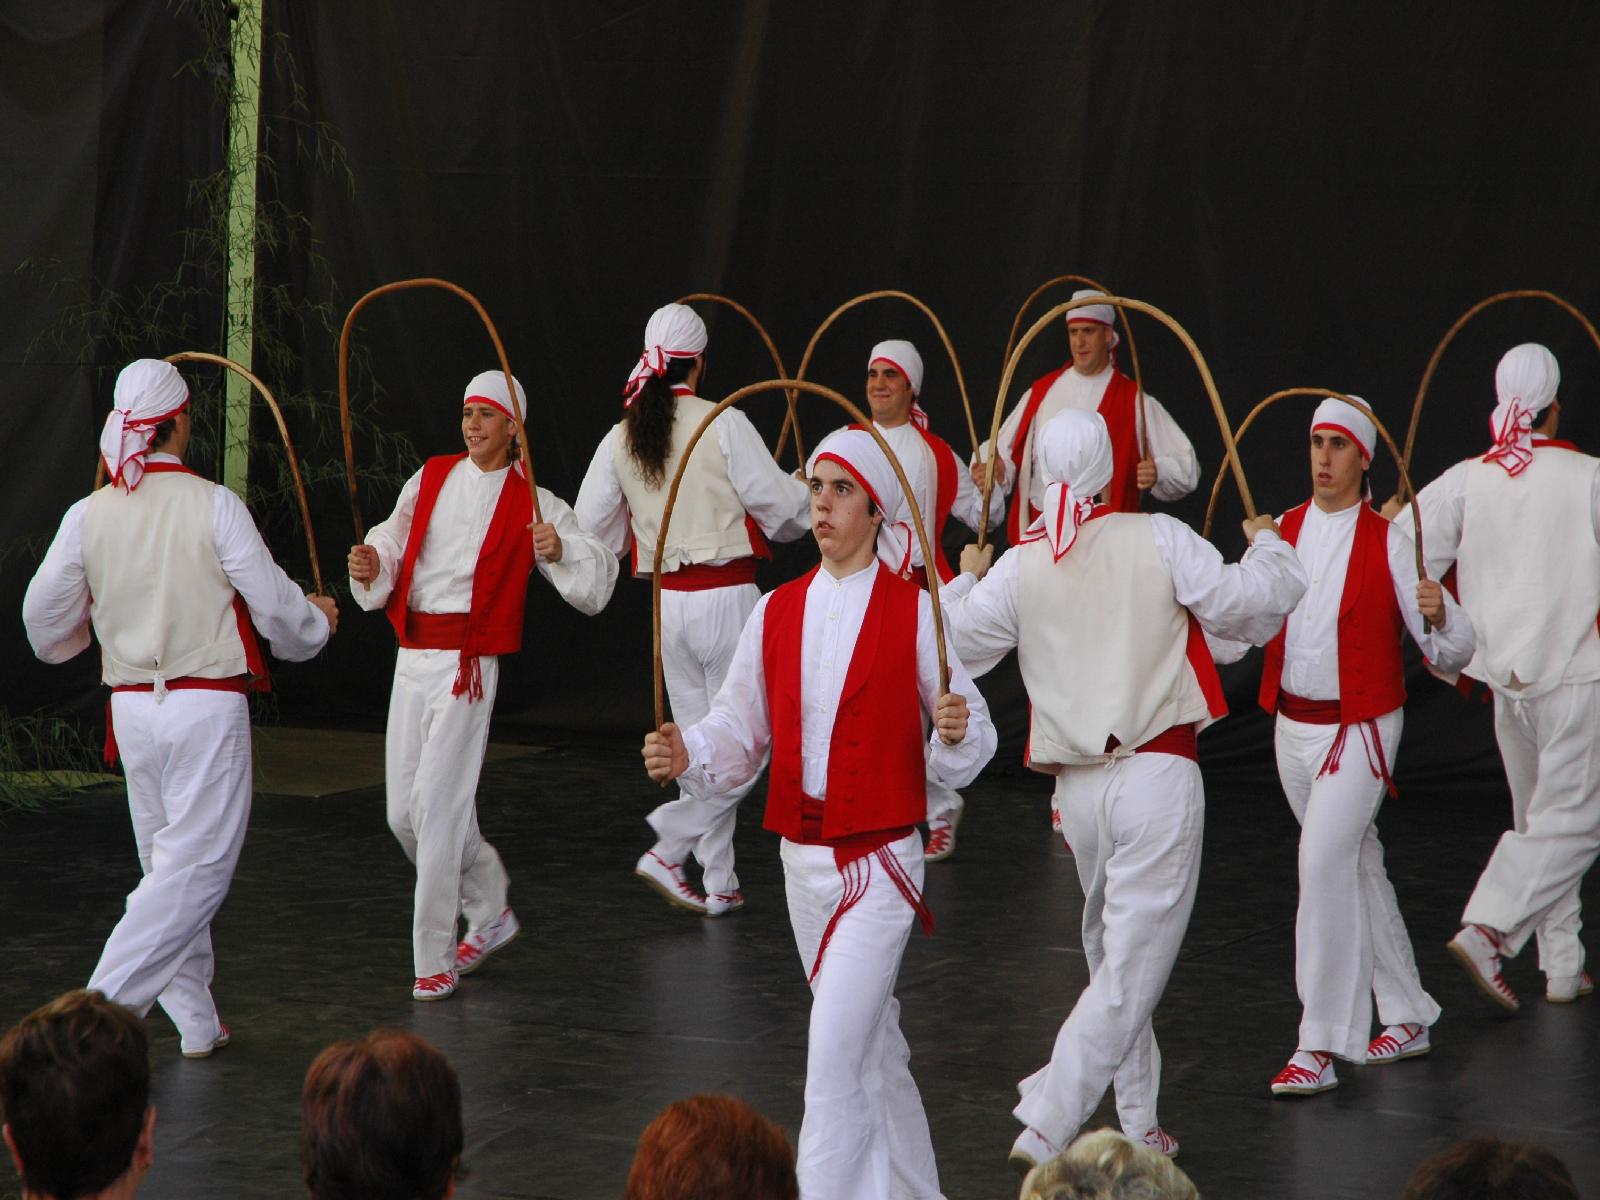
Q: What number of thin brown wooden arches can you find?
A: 9